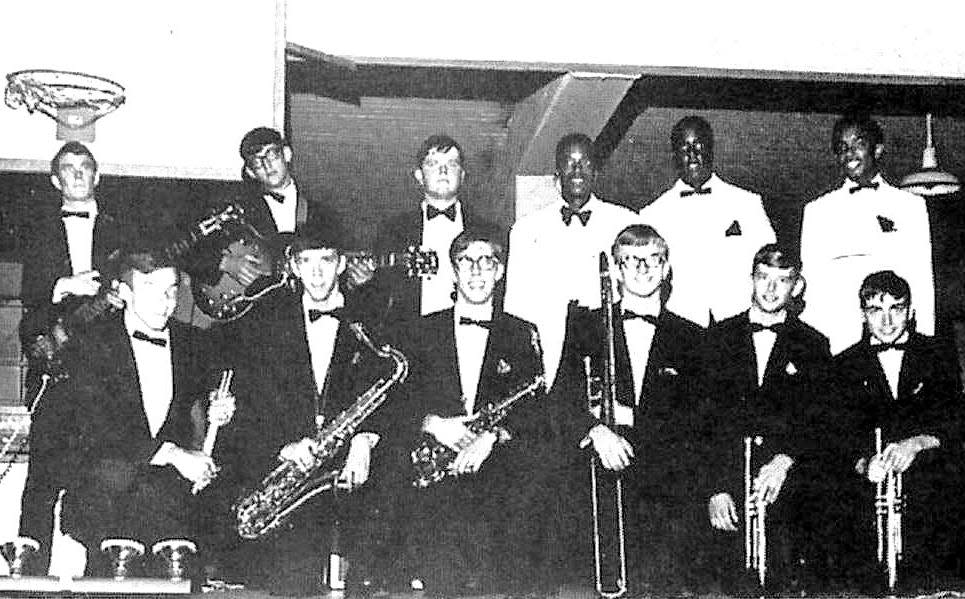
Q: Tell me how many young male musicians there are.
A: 12